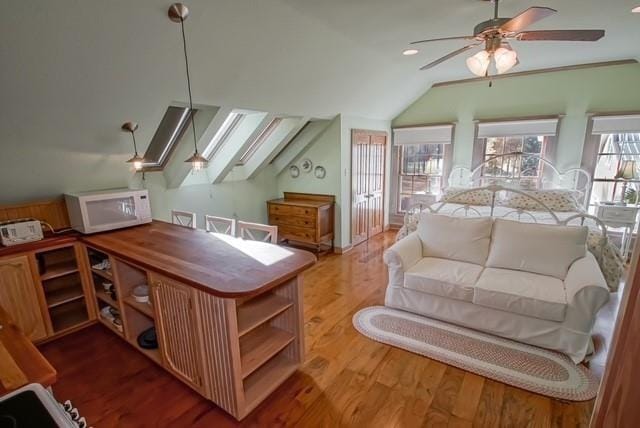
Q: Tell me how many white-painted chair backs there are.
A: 3